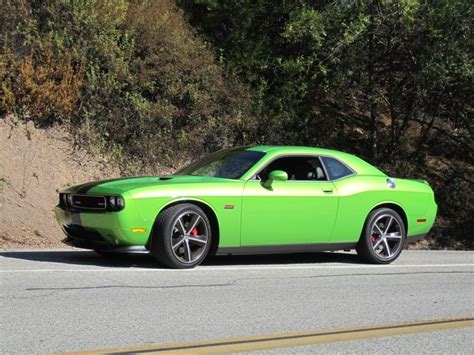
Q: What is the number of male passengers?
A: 0